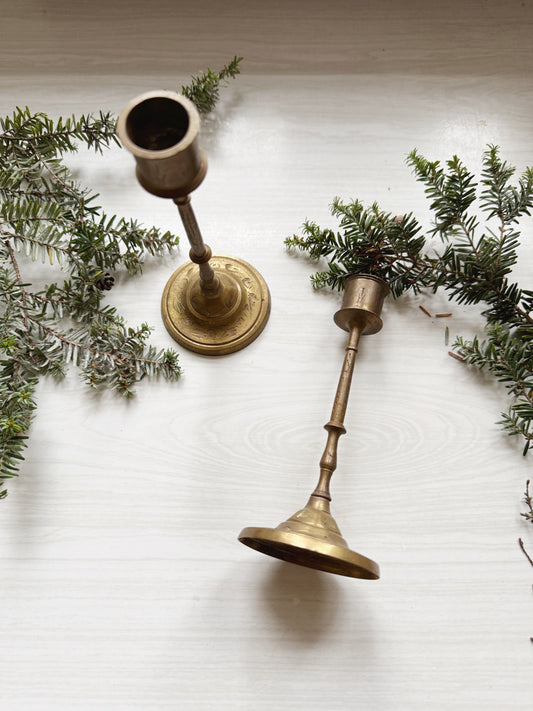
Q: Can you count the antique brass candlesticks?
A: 2